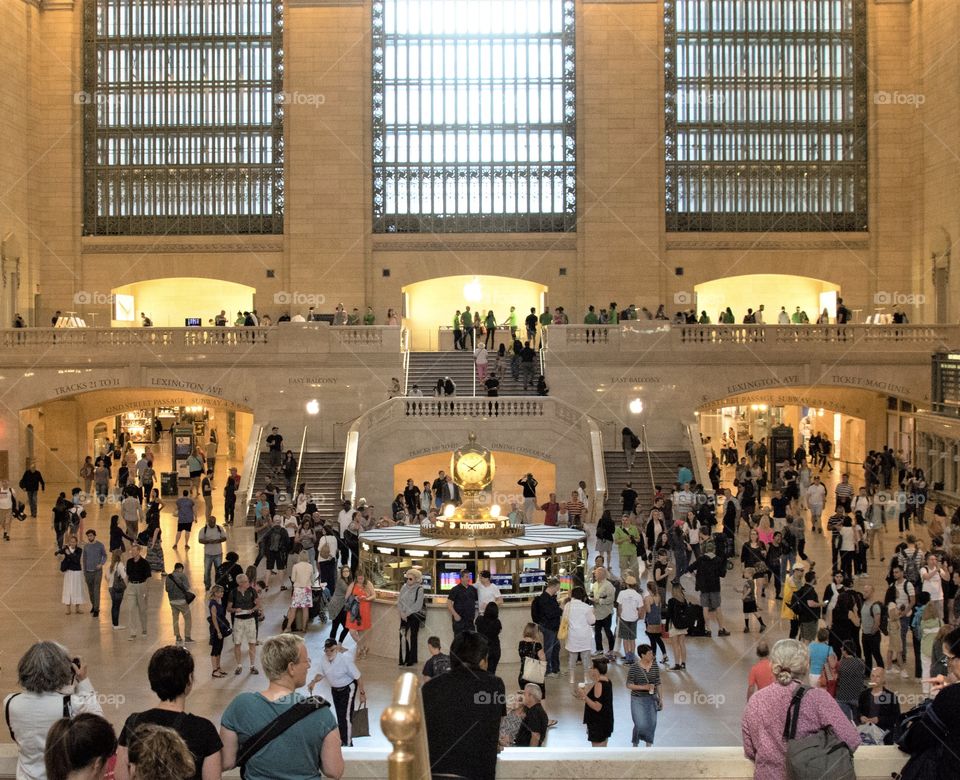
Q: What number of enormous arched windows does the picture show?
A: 3